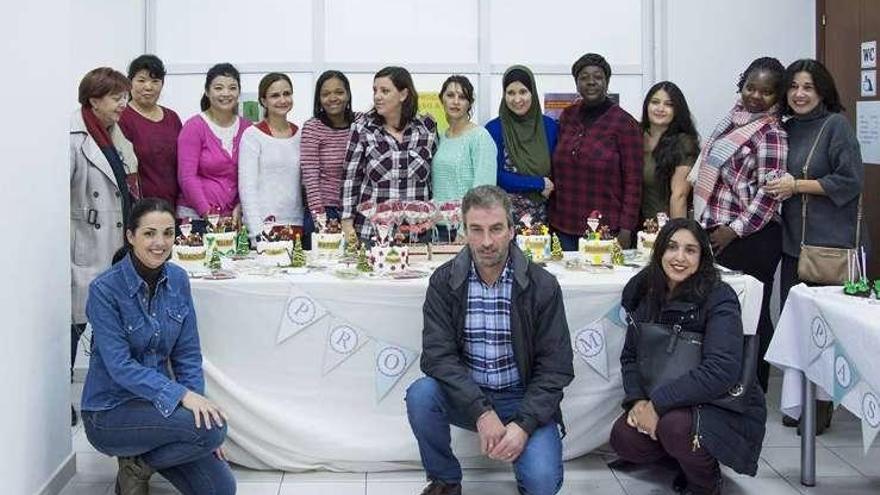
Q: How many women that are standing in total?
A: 12